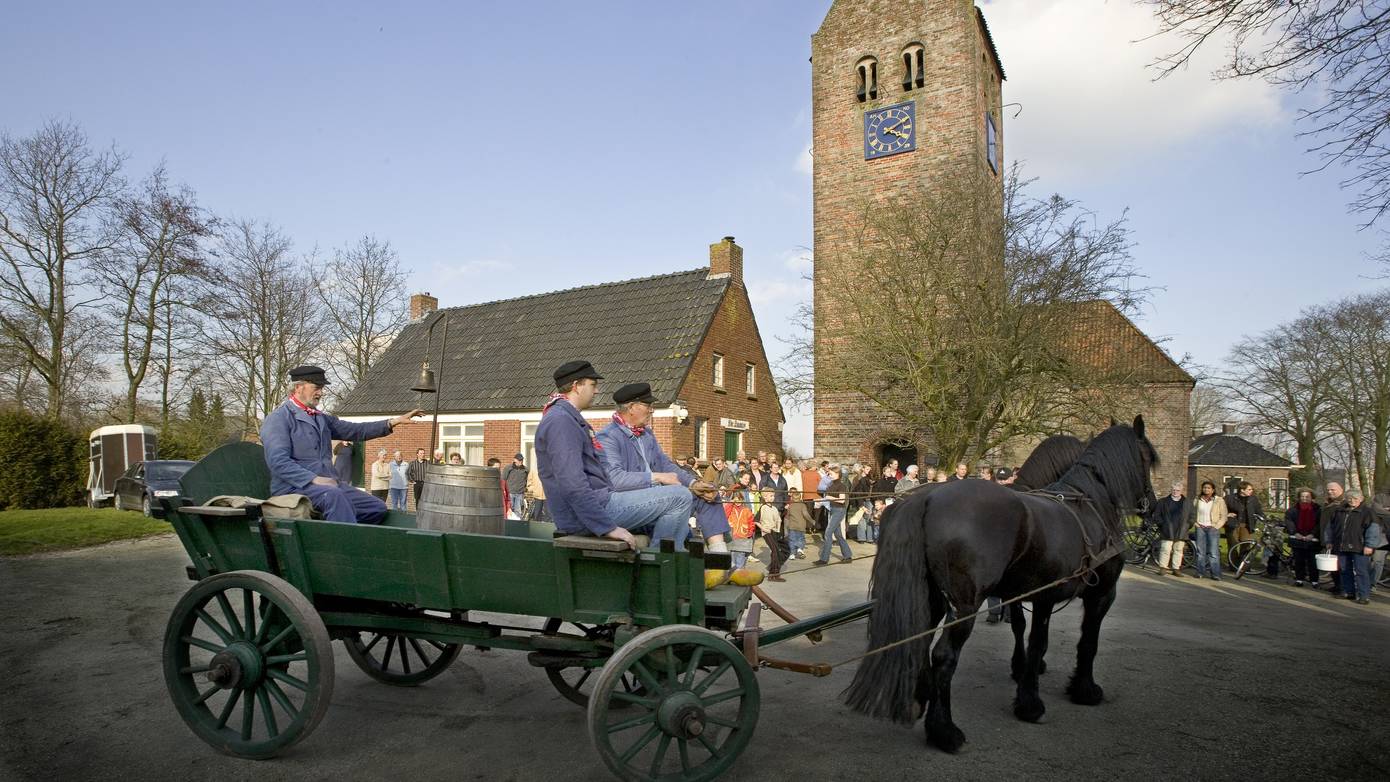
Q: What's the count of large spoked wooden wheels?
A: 4